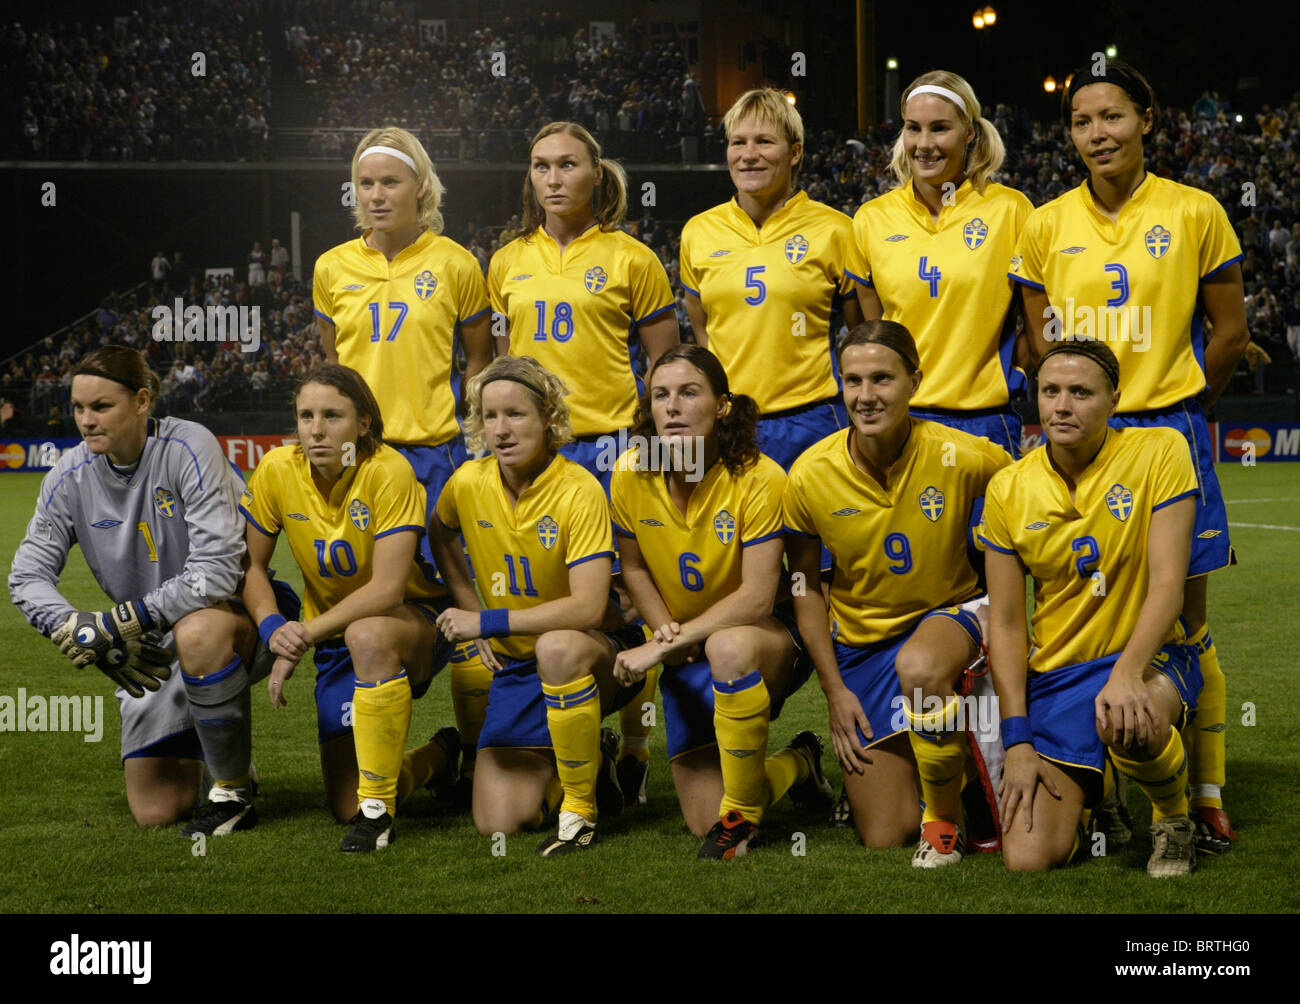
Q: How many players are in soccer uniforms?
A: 11